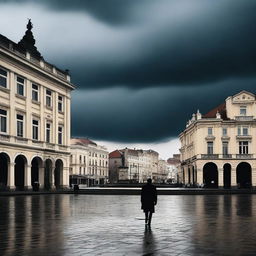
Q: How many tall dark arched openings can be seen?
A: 8